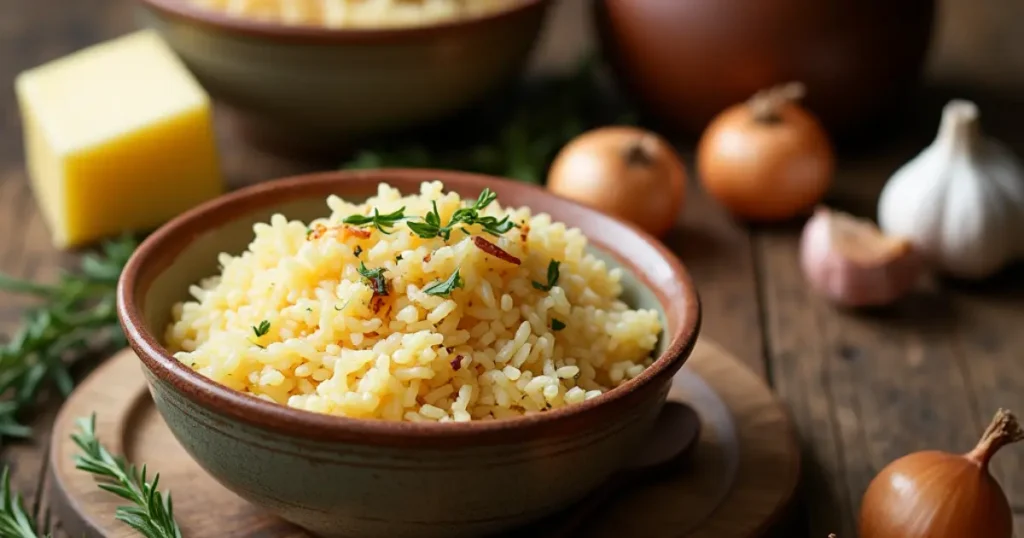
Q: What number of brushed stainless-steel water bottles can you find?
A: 0